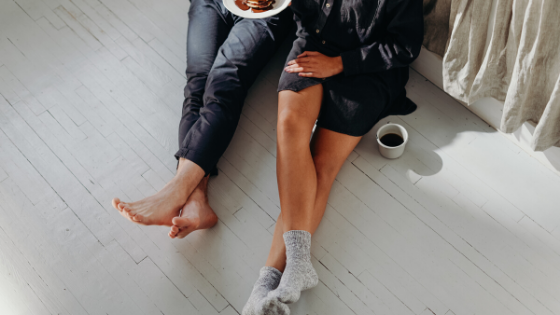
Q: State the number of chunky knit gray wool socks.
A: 2